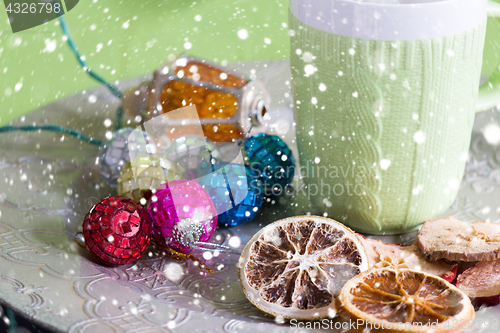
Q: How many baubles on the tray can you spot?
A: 7